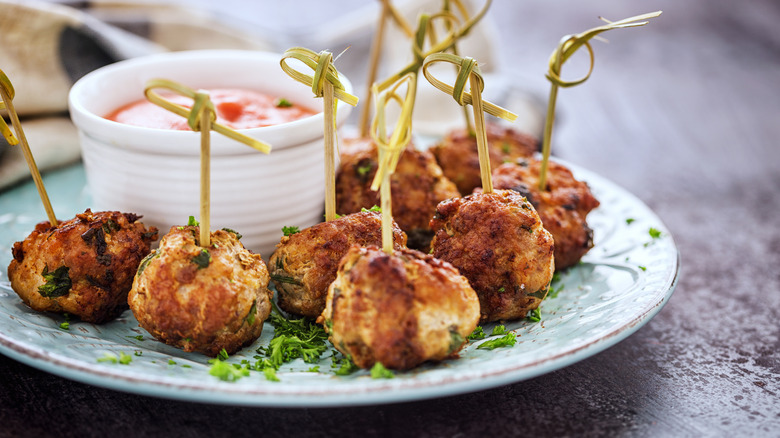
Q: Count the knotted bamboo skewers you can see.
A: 9